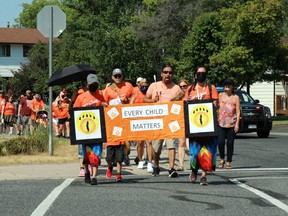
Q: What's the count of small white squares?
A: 4